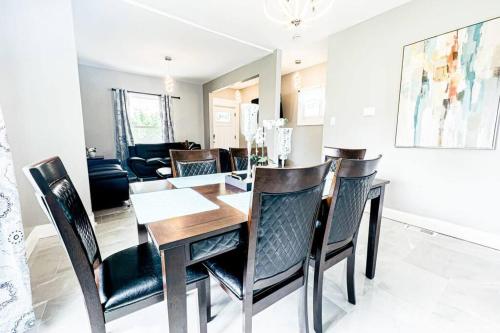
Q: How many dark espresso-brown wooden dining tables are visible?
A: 1